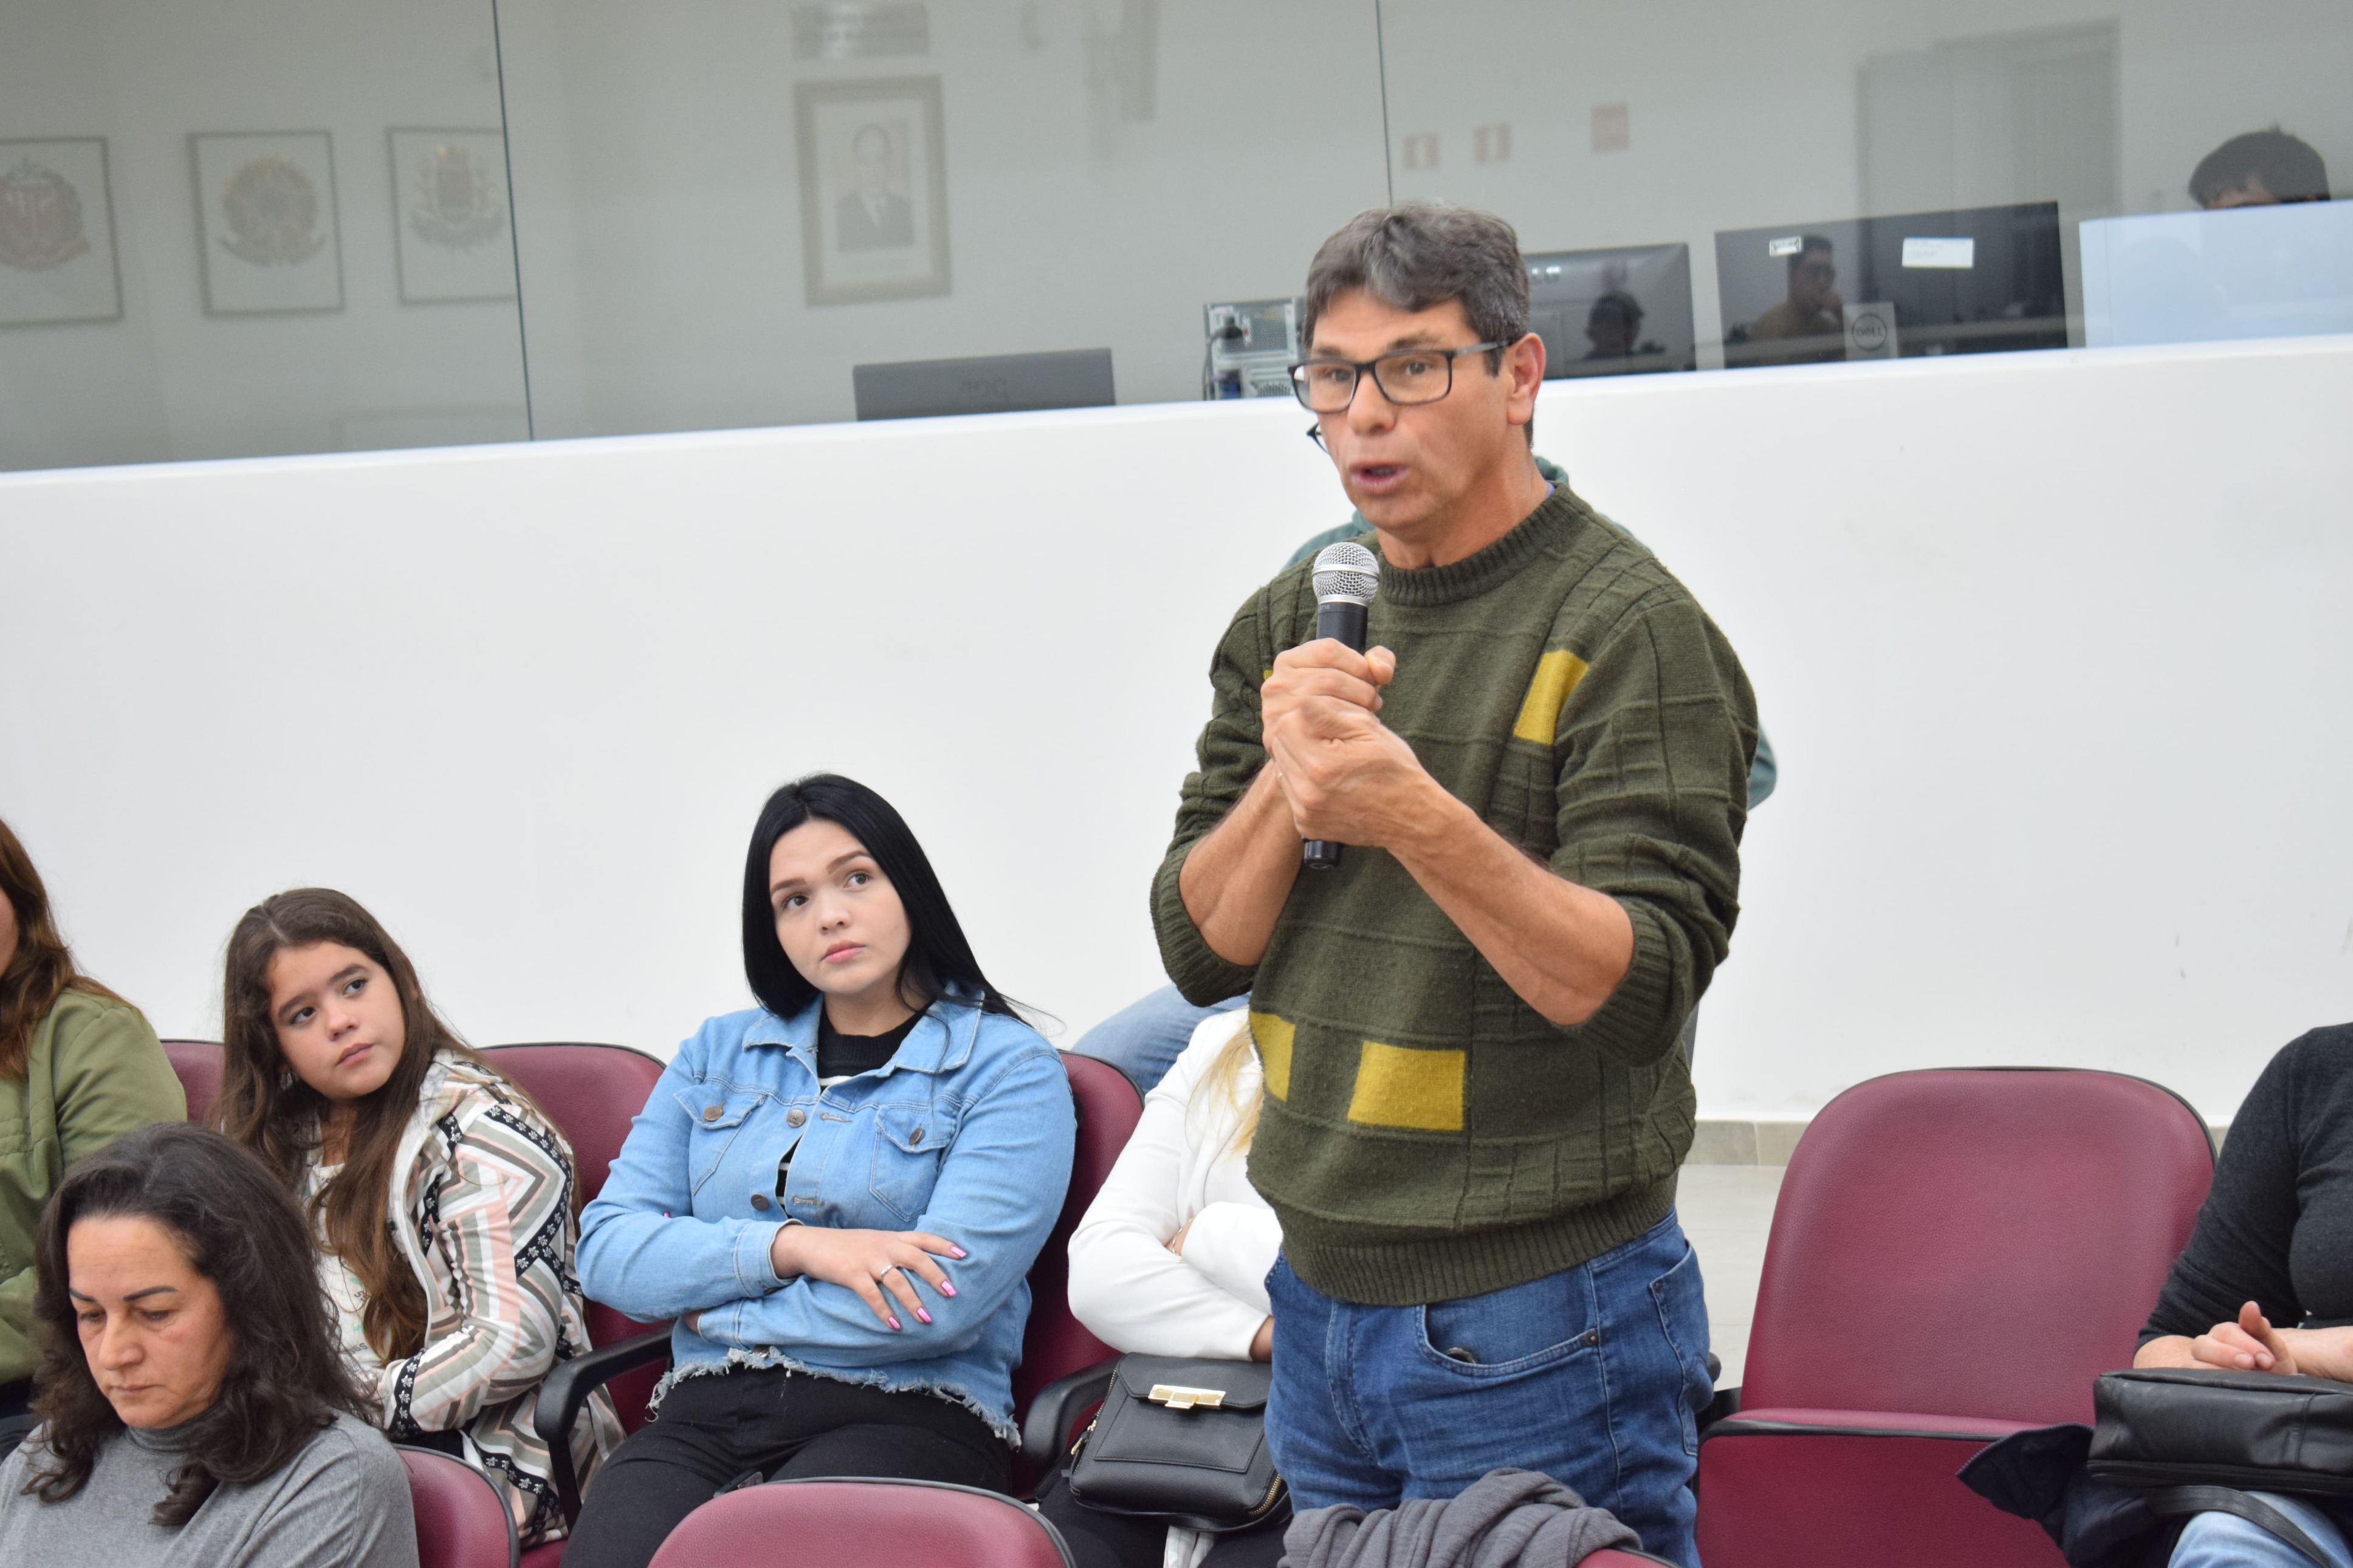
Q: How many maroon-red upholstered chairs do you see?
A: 7